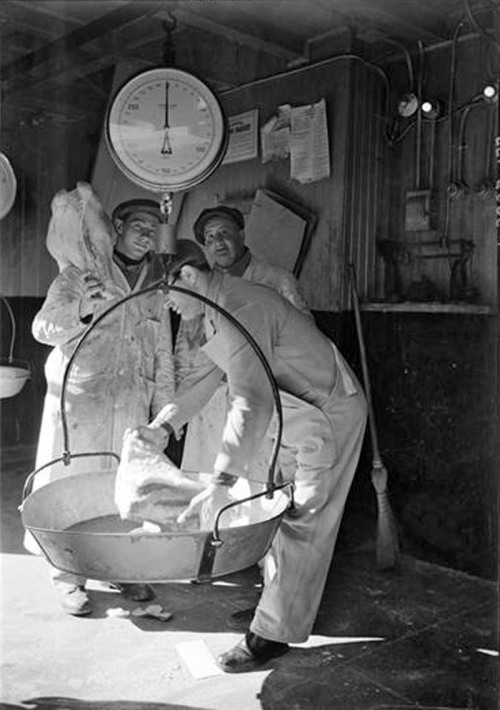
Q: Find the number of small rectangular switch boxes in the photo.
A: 1